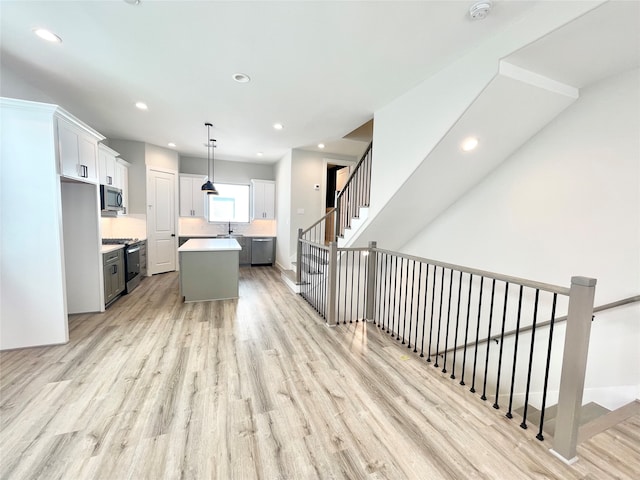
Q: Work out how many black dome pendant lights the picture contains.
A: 2